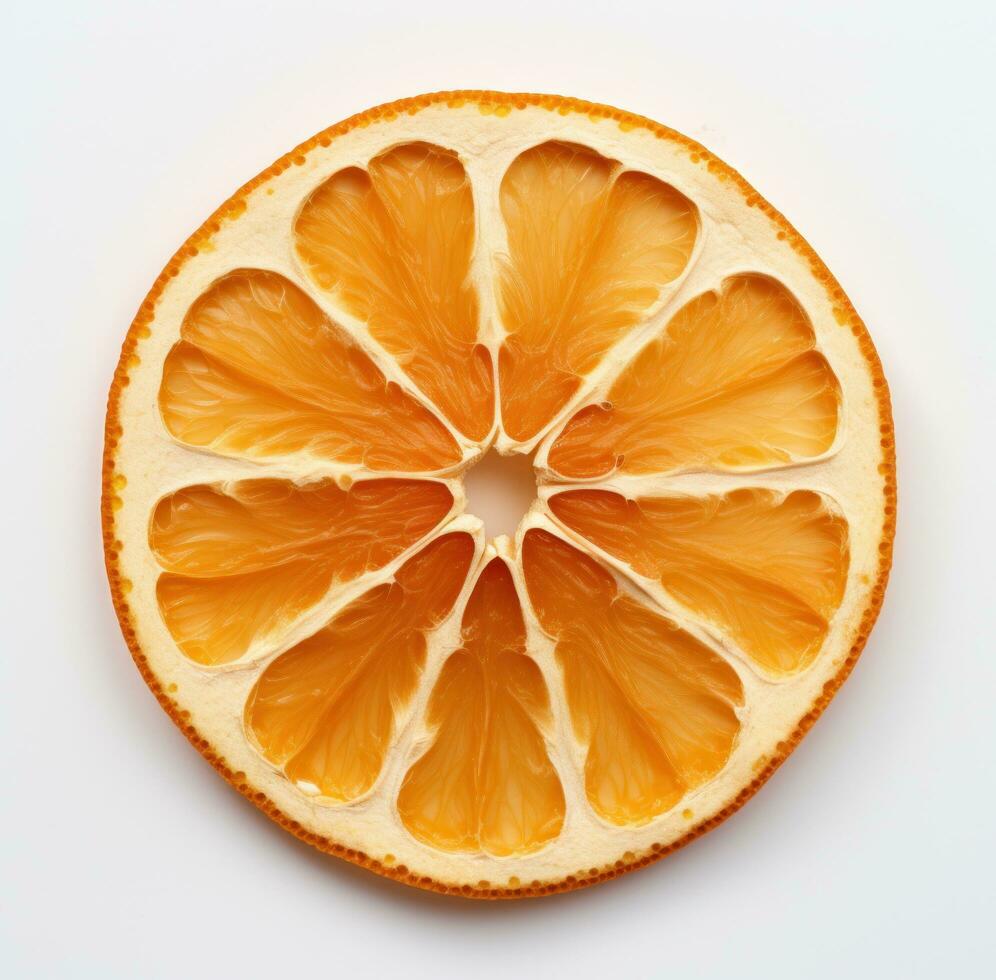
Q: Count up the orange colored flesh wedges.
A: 9